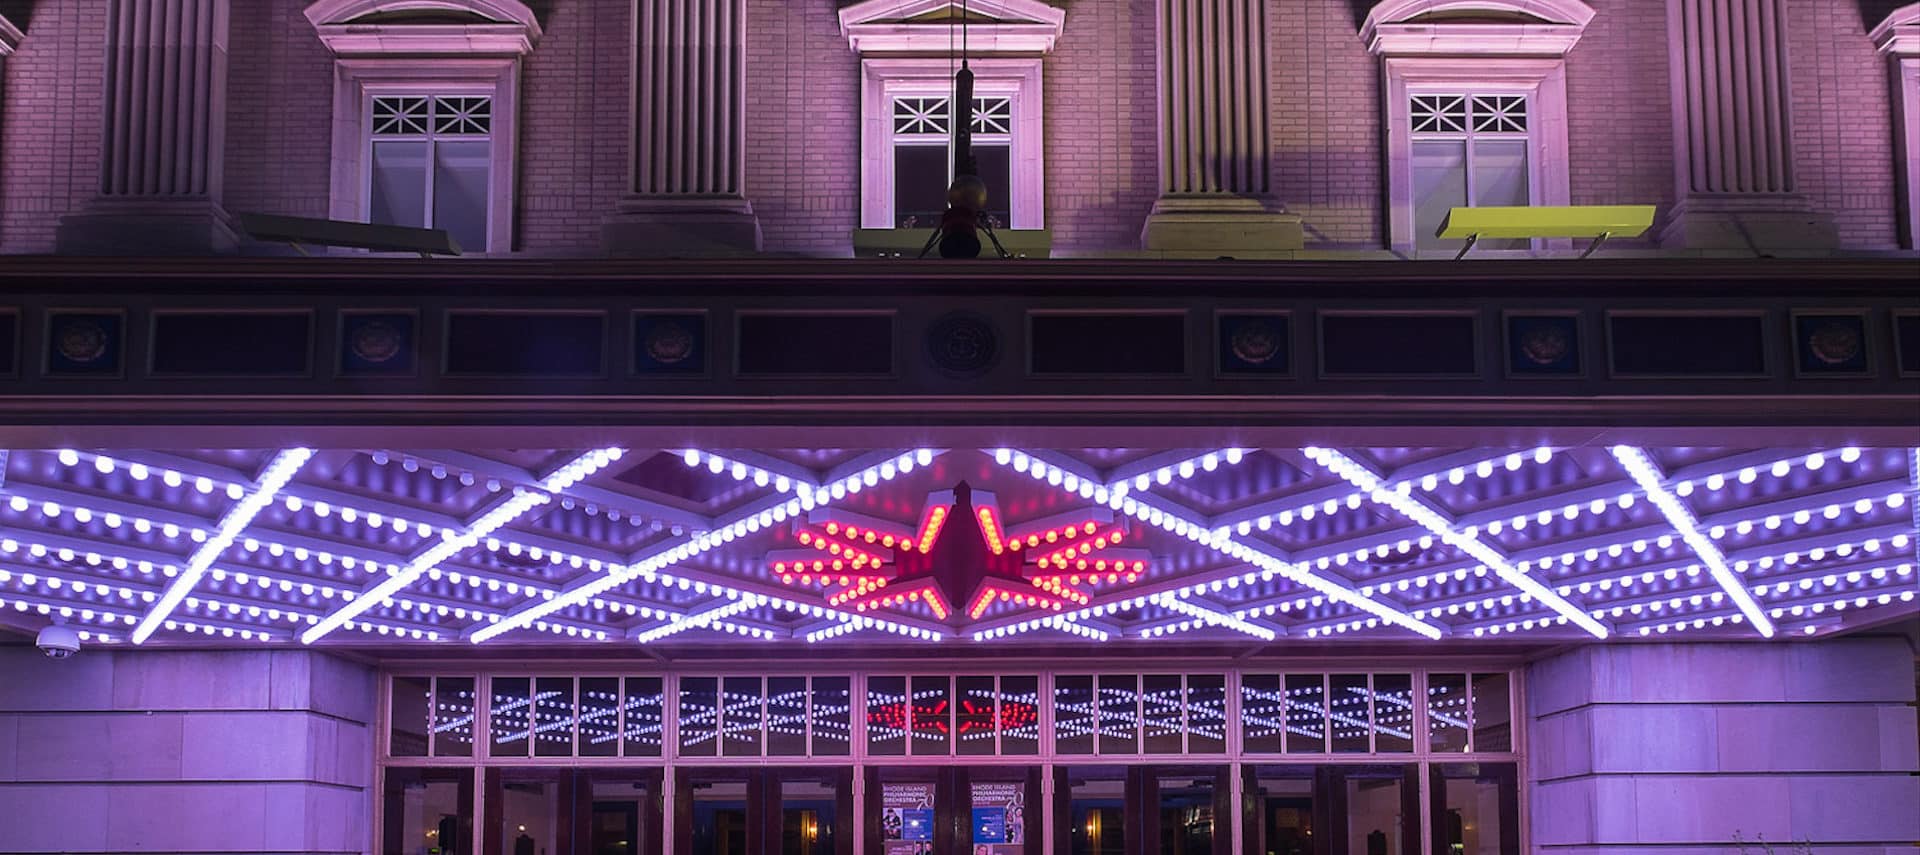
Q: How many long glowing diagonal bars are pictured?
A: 6